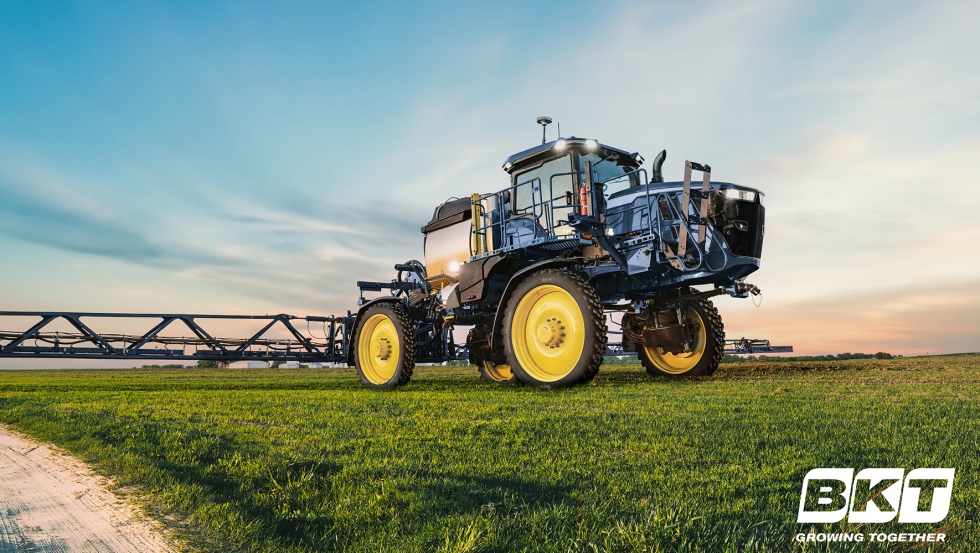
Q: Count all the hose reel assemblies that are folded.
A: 0